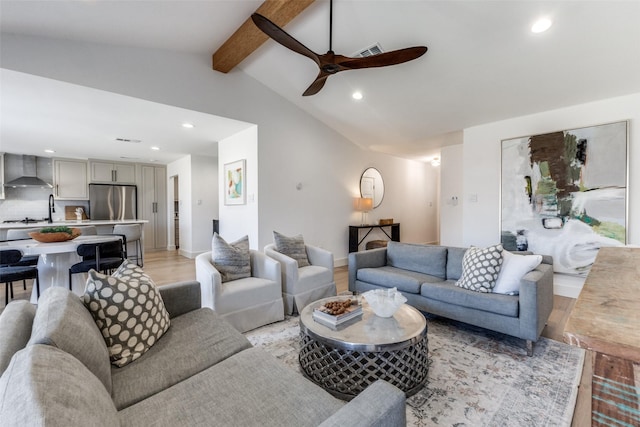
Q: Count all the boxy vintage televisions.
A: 0